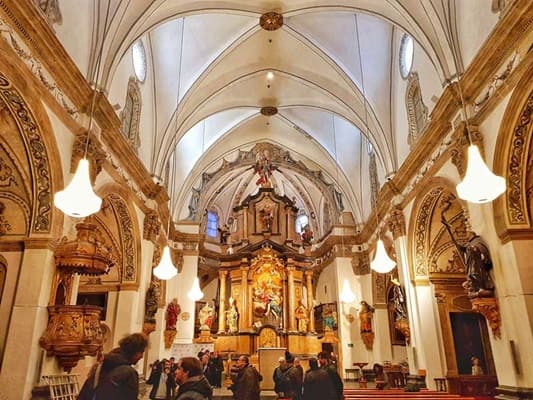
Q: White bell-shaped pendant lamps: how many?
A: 6